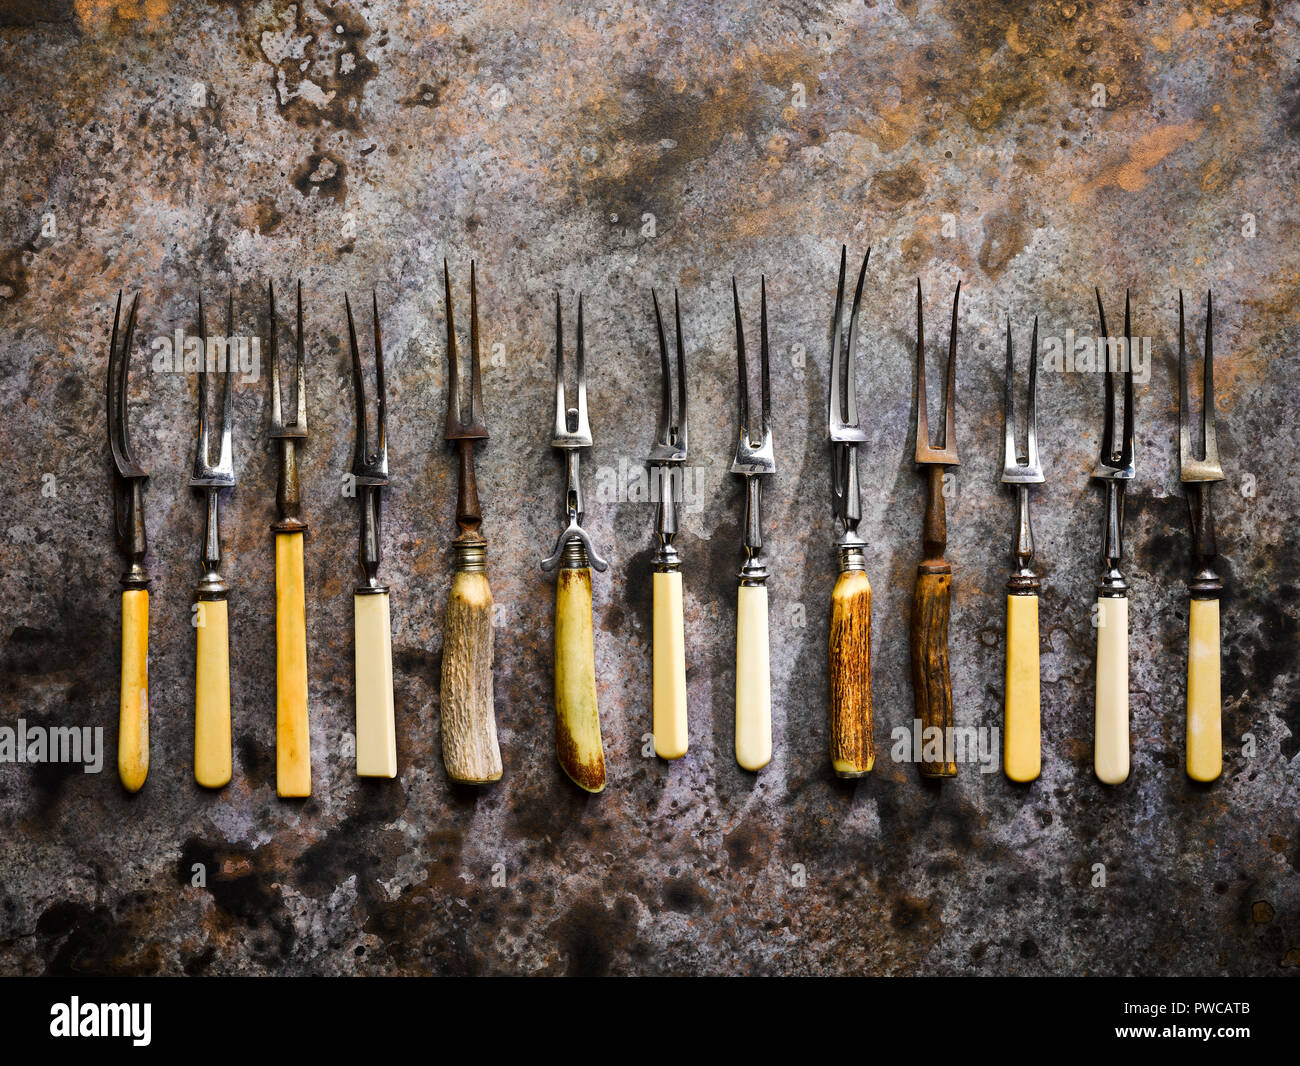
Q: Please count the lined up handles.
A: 13